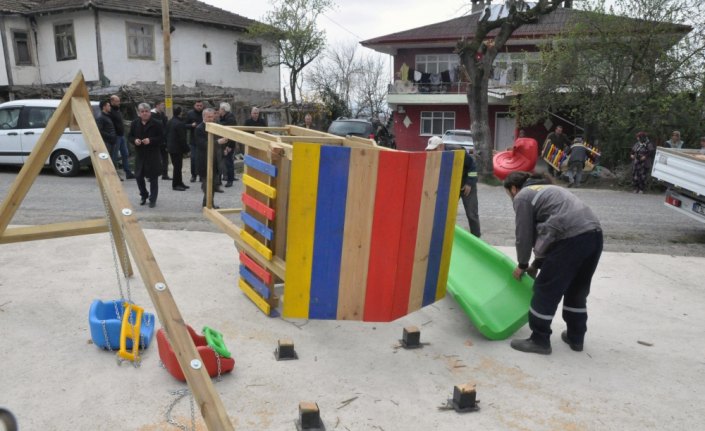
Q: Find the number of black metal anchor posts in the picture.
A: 4